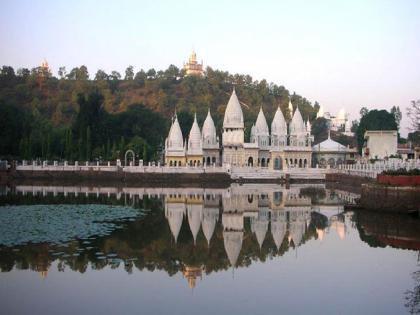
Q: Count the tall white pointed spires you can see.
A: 7